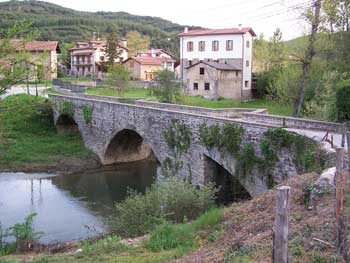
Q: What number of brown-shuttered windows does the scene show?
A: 4